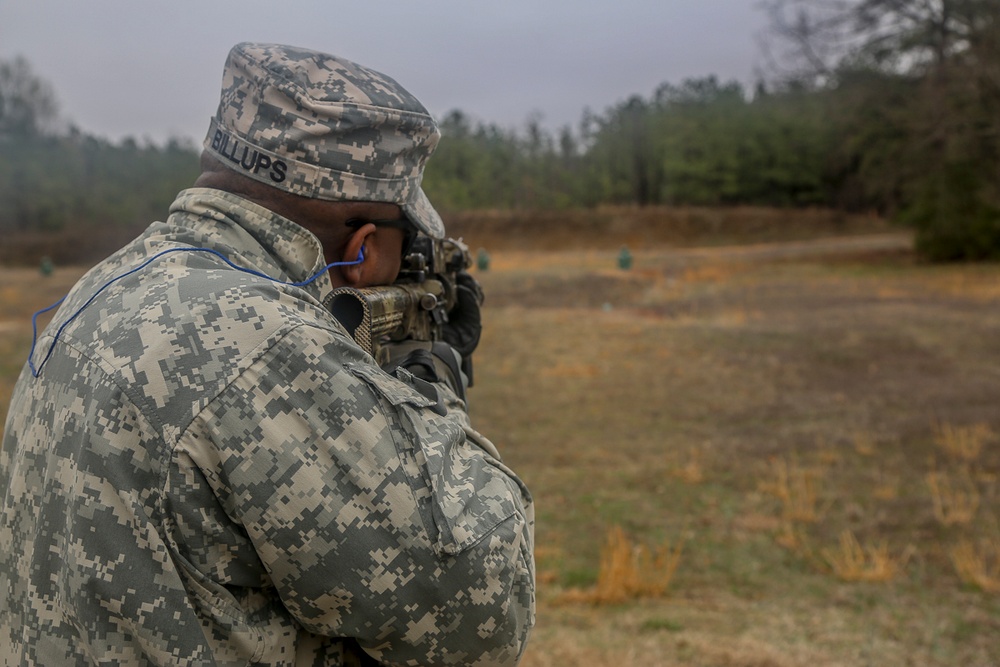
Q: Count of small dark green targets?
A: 3